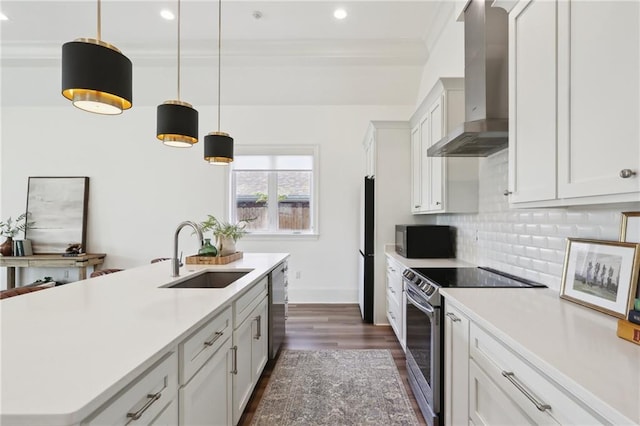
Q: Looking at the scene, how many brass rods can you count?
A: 3